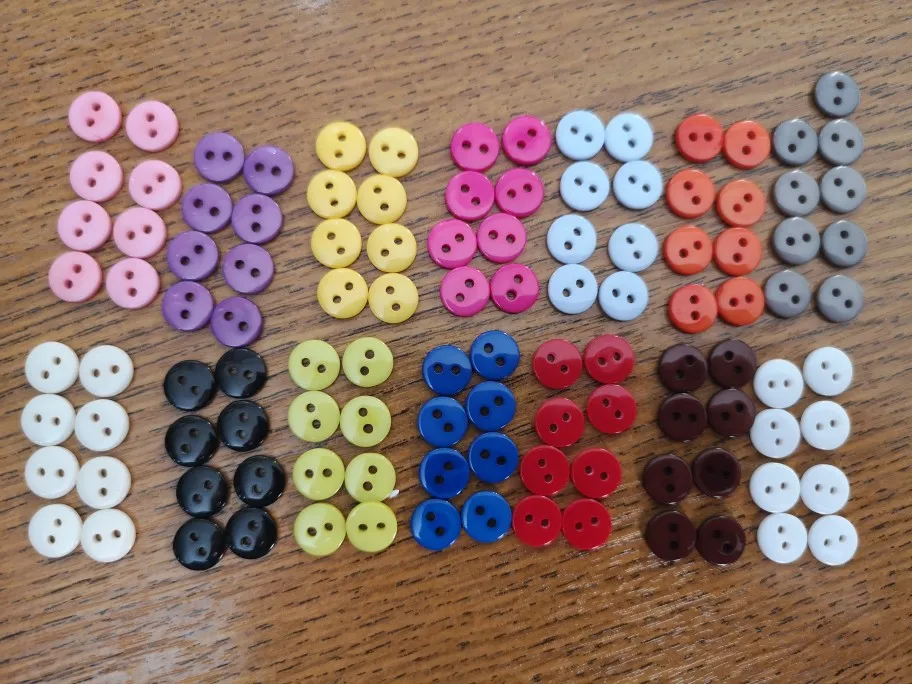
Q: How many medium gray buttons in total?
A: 9